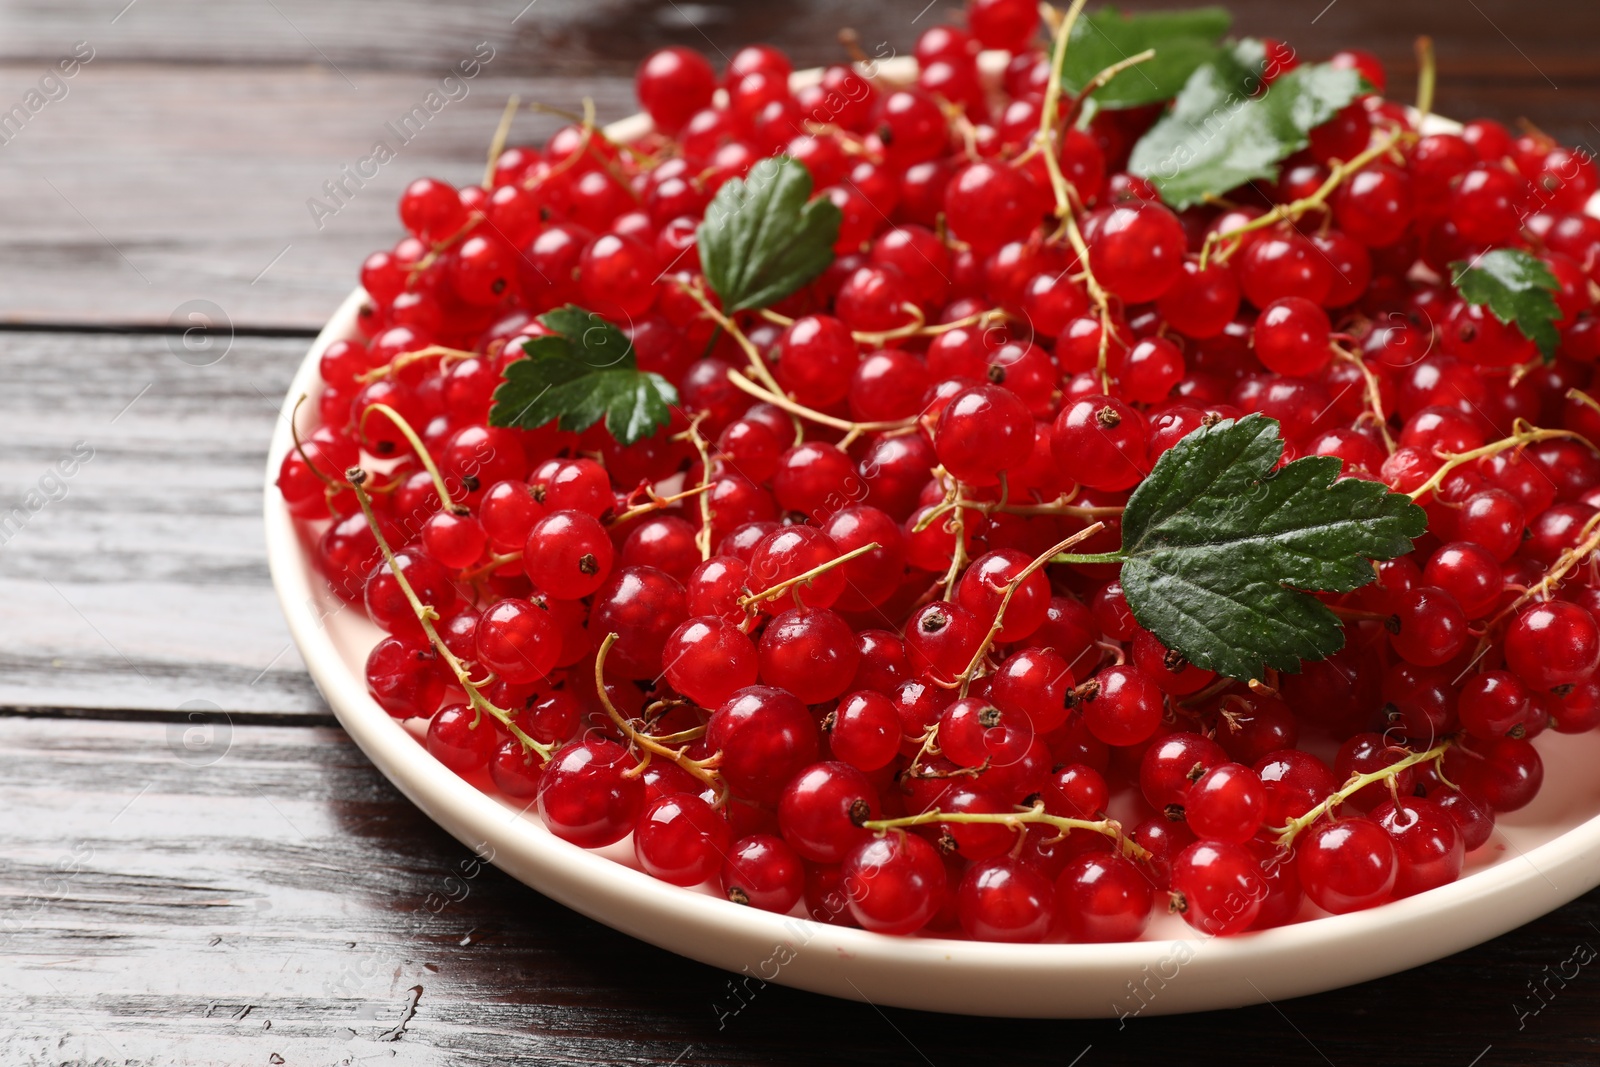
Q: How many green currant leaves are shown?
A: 6